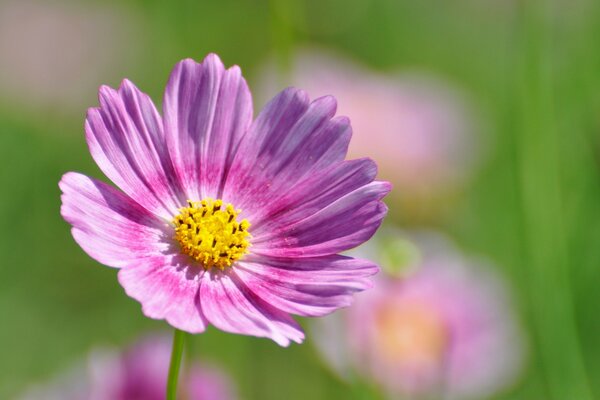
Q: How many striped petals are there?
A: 8